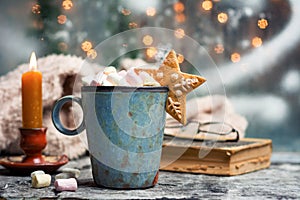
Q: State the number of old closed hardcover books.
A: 1